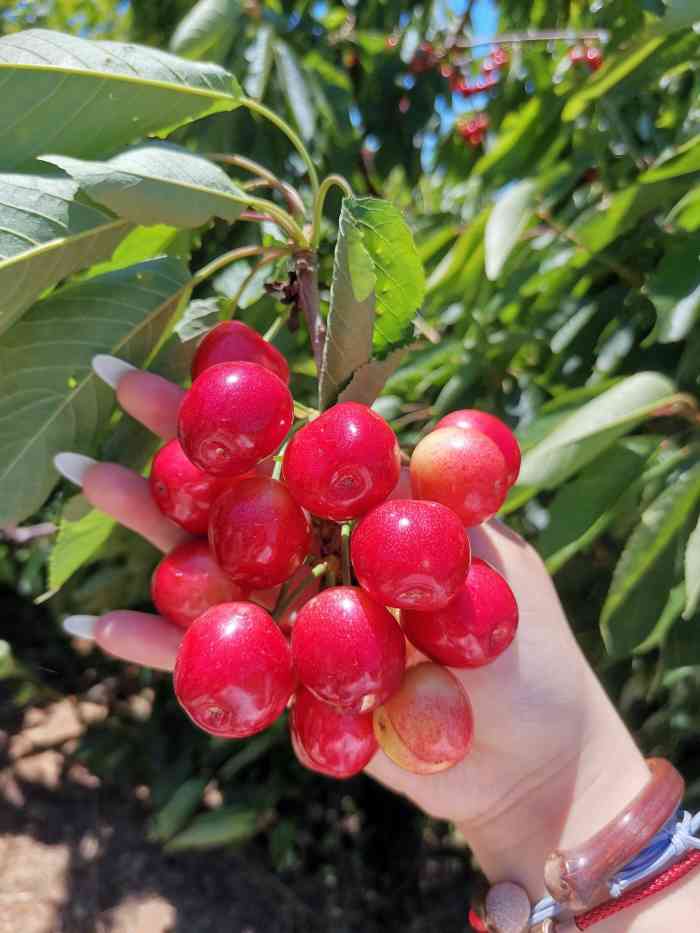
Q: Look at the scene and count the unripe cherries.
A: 2